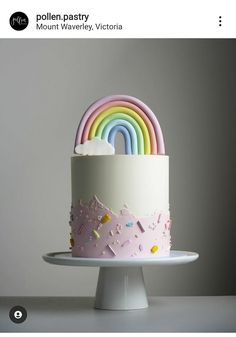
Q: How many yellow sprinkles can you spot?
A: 4